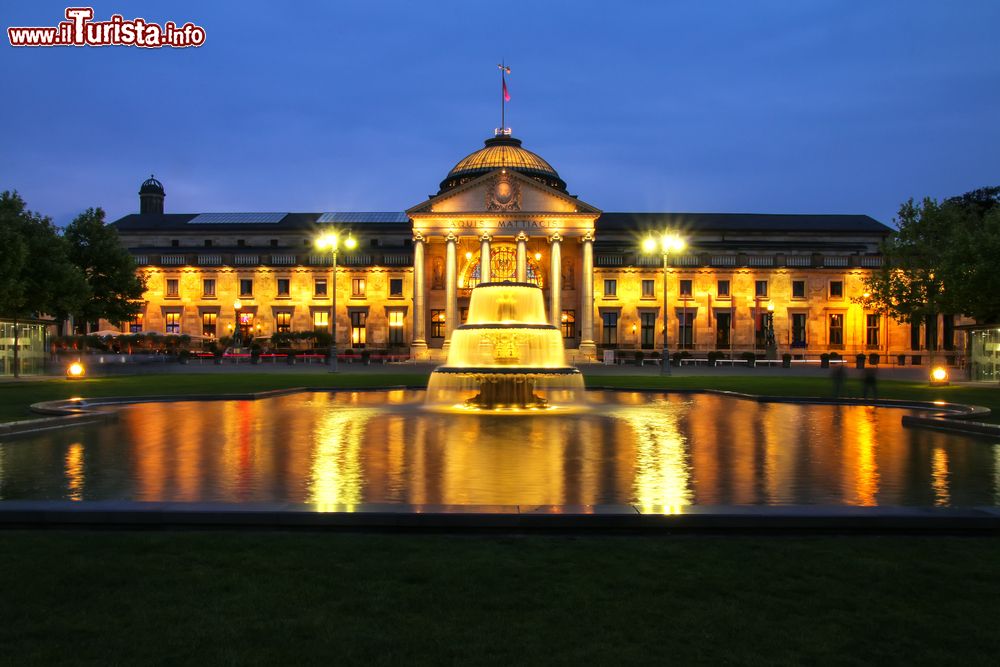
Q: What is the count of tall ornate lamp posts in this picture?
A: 2